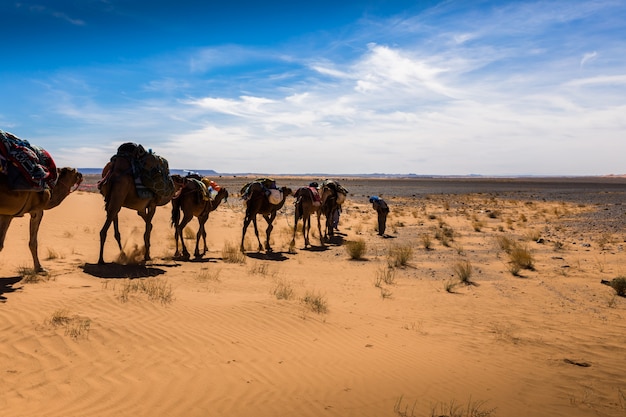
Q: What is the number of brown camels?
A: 6